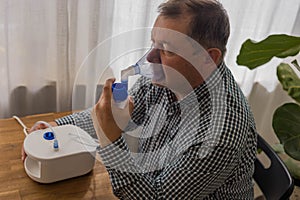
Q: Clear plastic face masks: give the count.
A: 1